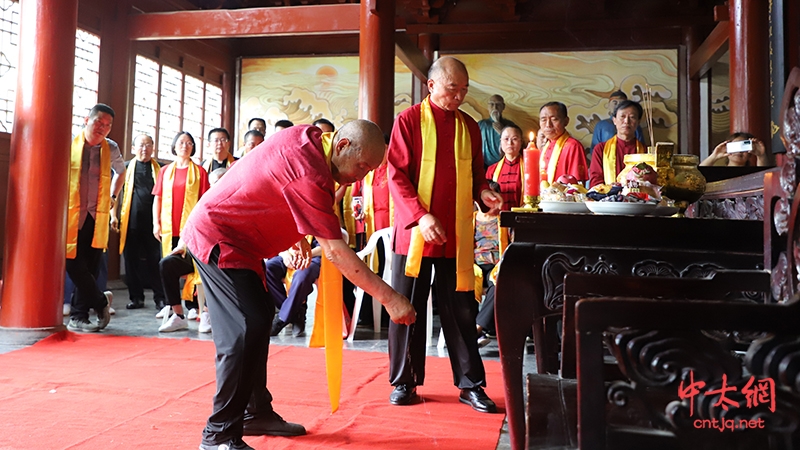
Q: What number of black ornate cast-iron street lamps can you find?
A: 0